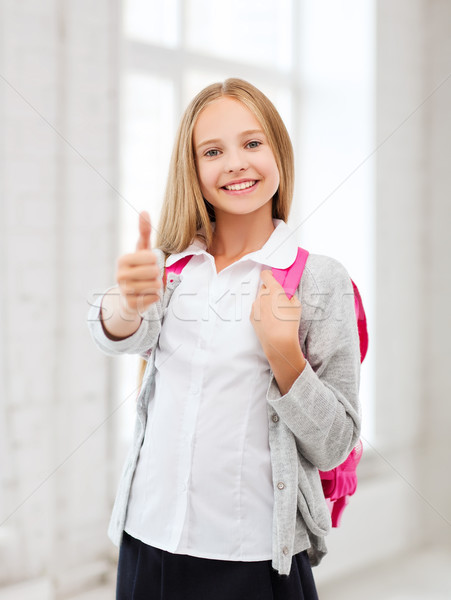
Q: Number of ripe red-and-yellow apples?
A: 0